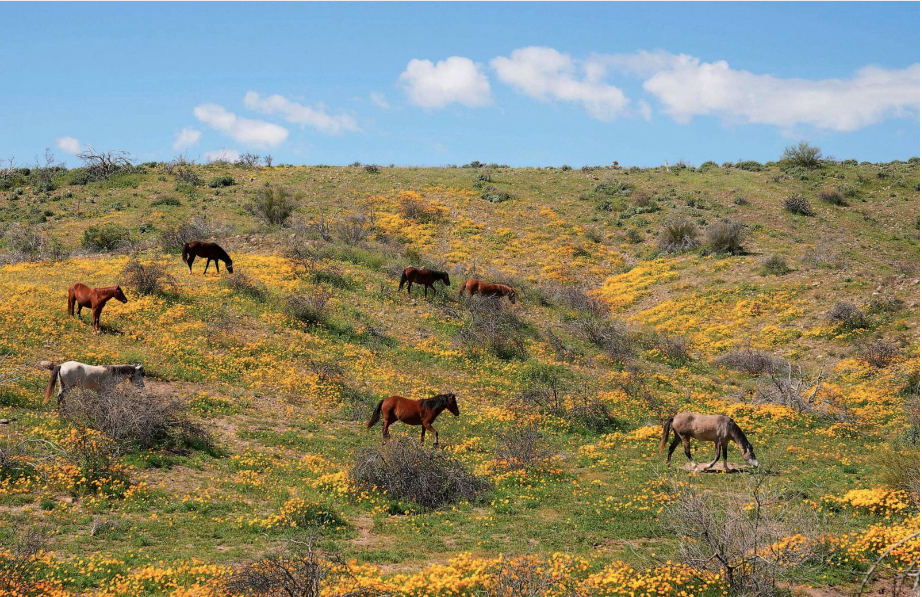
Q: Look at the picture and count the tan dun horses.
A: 1